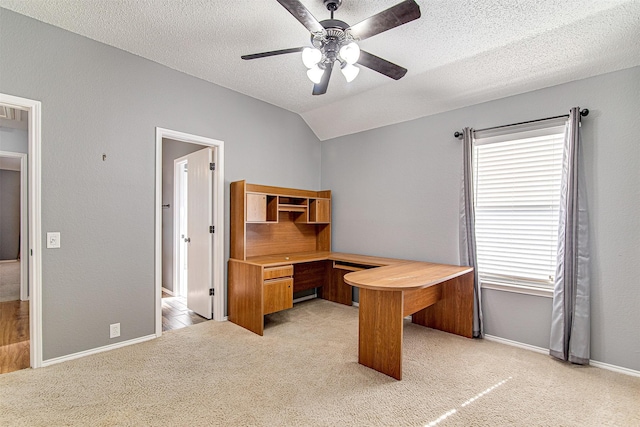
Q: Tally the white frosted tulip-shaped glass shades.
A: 4